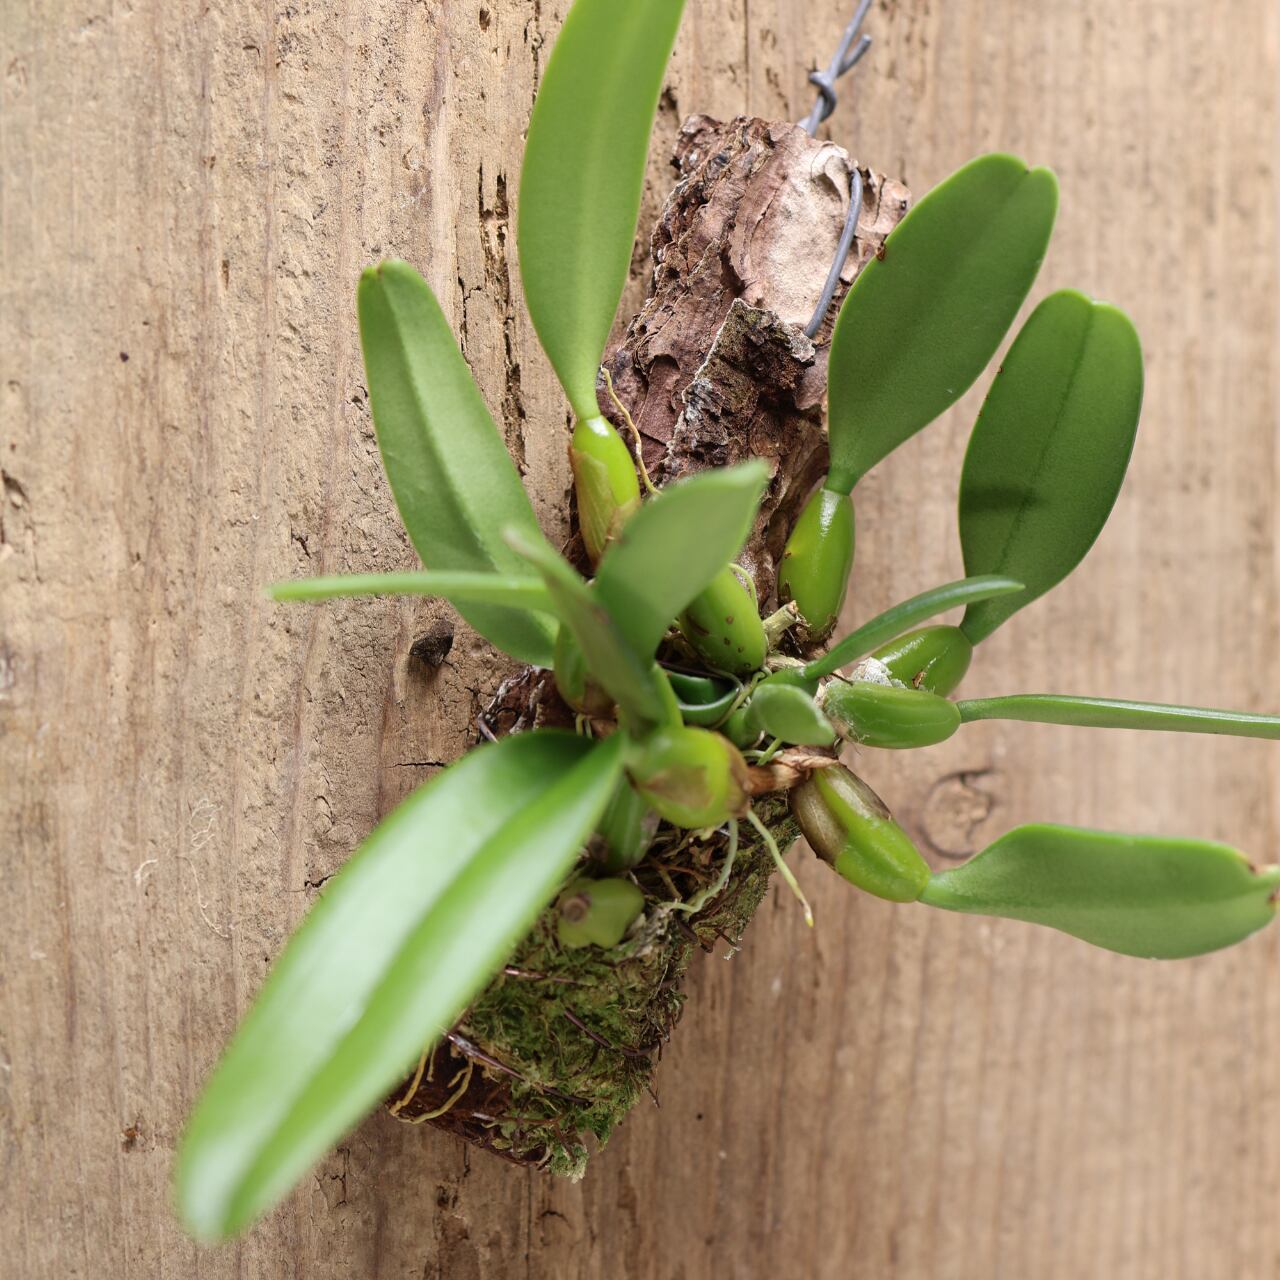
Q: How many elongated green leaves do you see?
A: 11